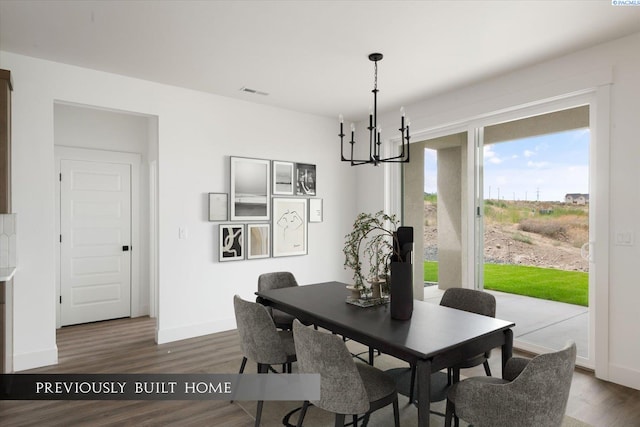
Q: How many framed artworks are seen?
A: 8